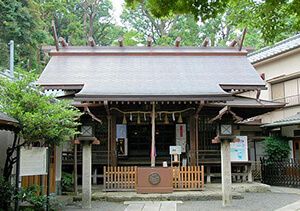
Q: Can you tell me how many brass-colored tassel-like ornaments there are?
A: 4